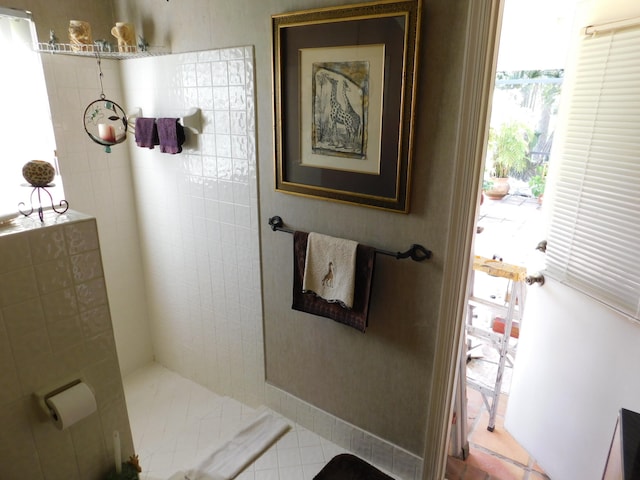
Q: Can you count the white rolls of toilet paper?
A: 1